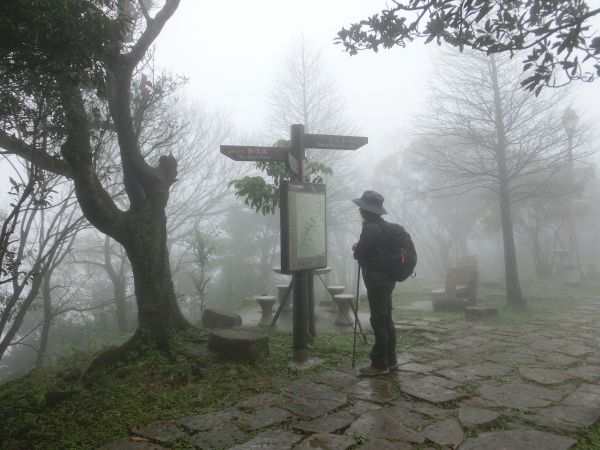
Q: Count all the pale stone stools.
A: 4